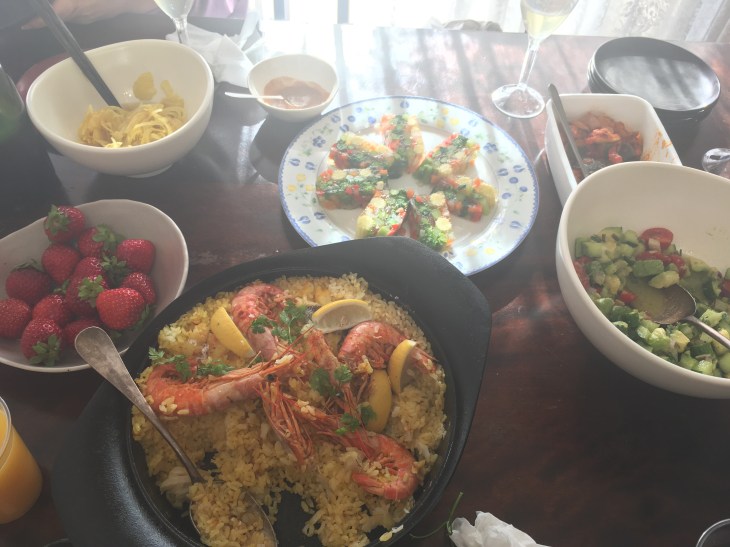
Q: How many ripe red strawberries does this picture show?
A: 13